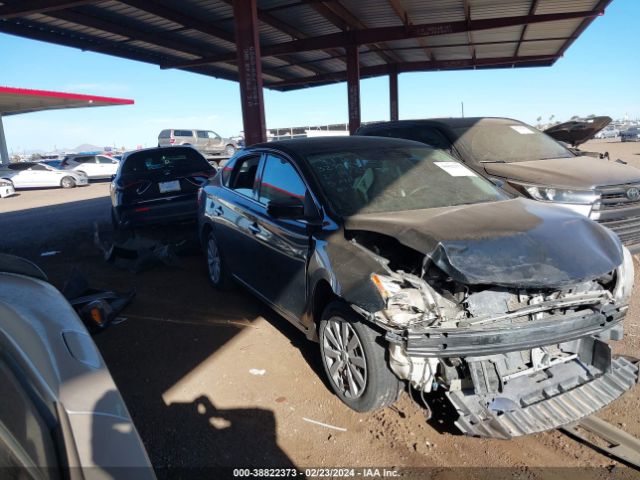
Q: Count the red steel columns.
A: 3